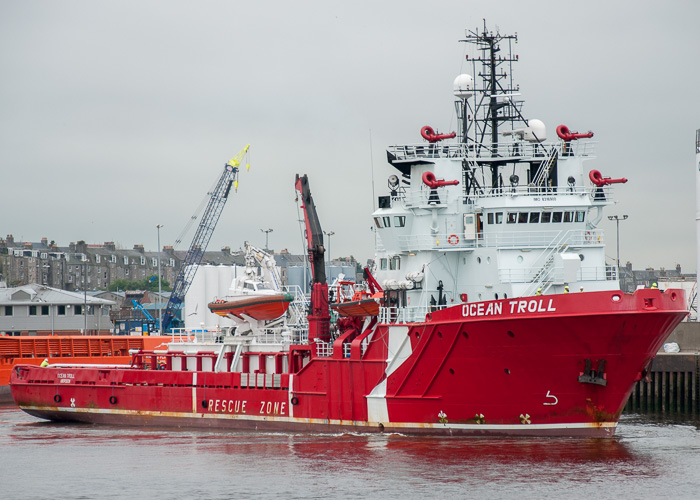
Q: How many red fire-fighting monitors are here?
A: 4